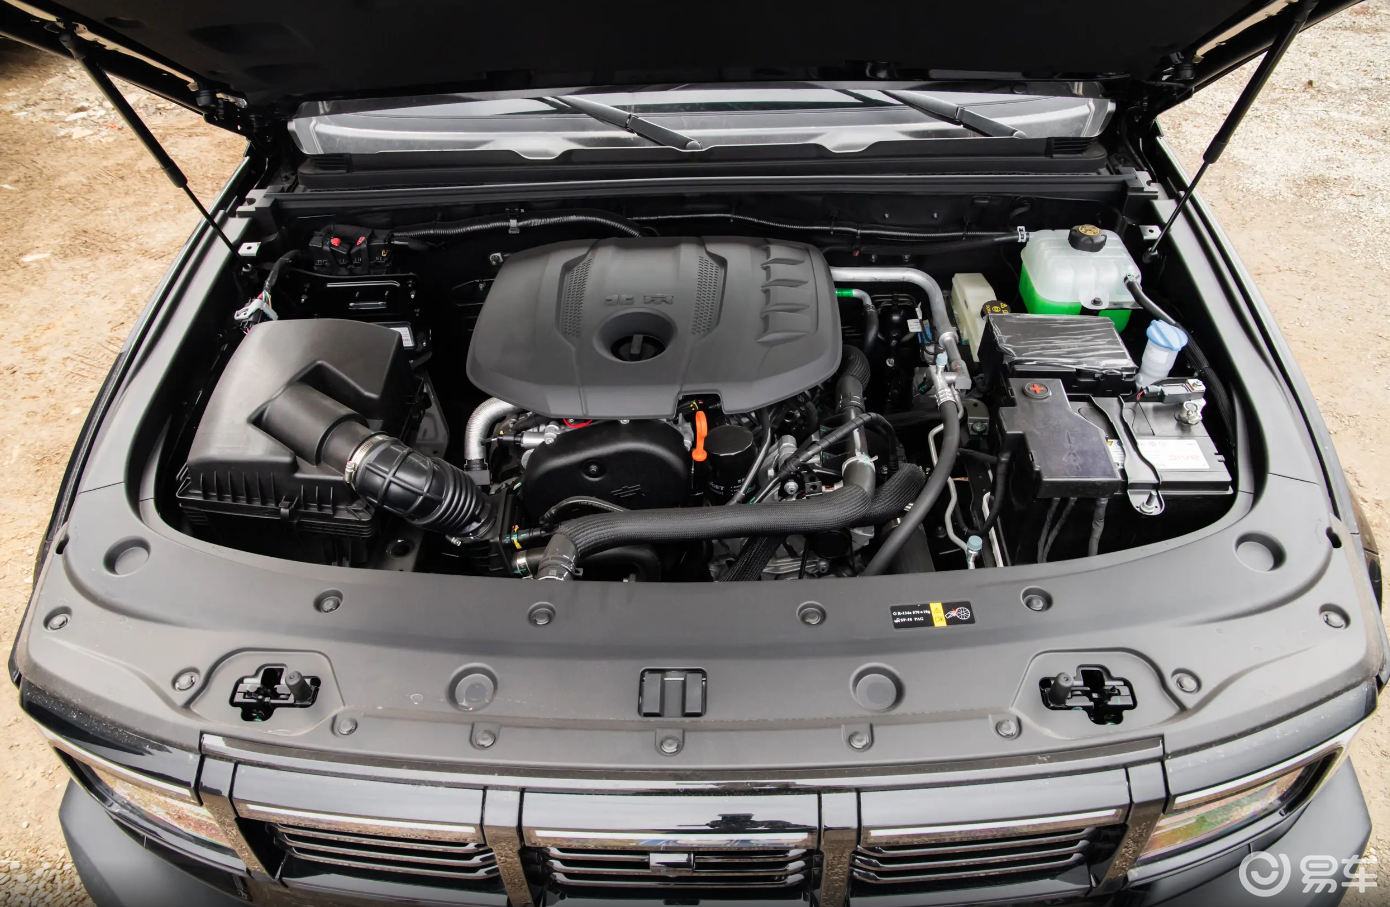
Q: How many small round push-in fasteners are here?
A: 13